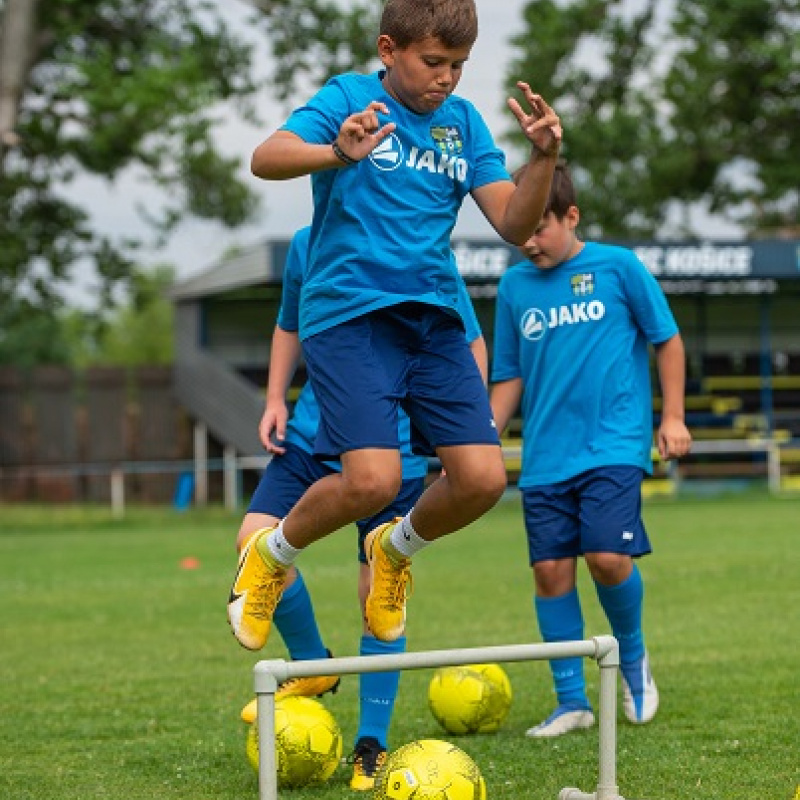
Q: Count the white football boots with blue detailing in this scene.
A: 2